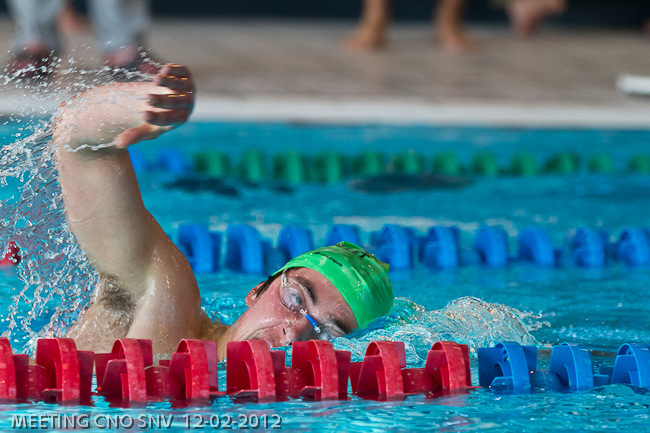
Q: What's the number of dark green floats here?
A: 12